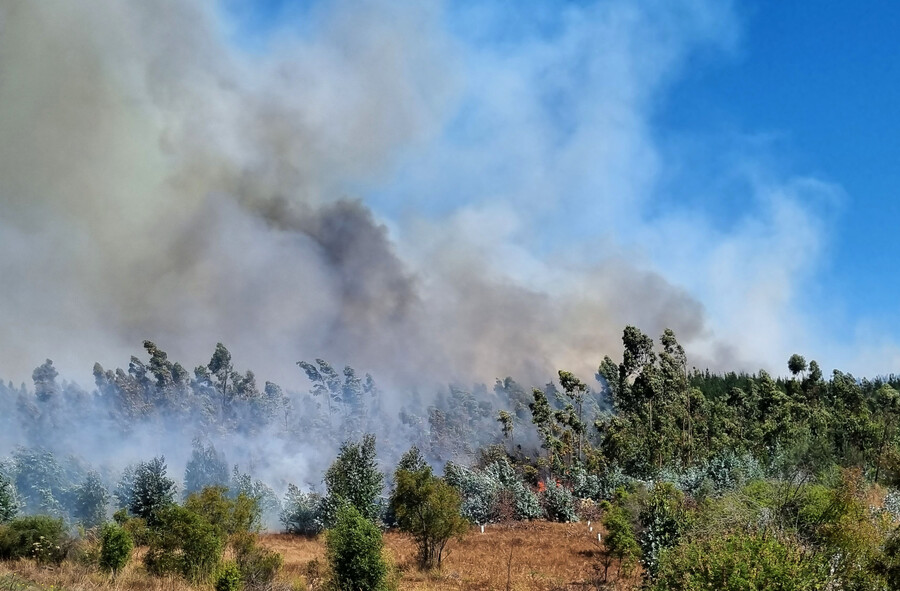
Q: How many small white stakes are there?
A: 4